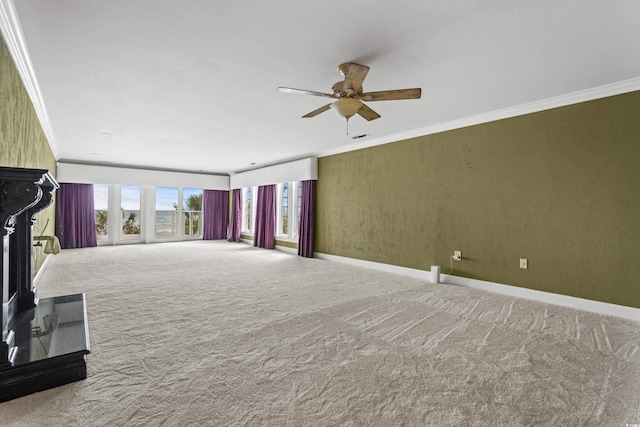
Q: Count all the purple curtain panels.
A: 5